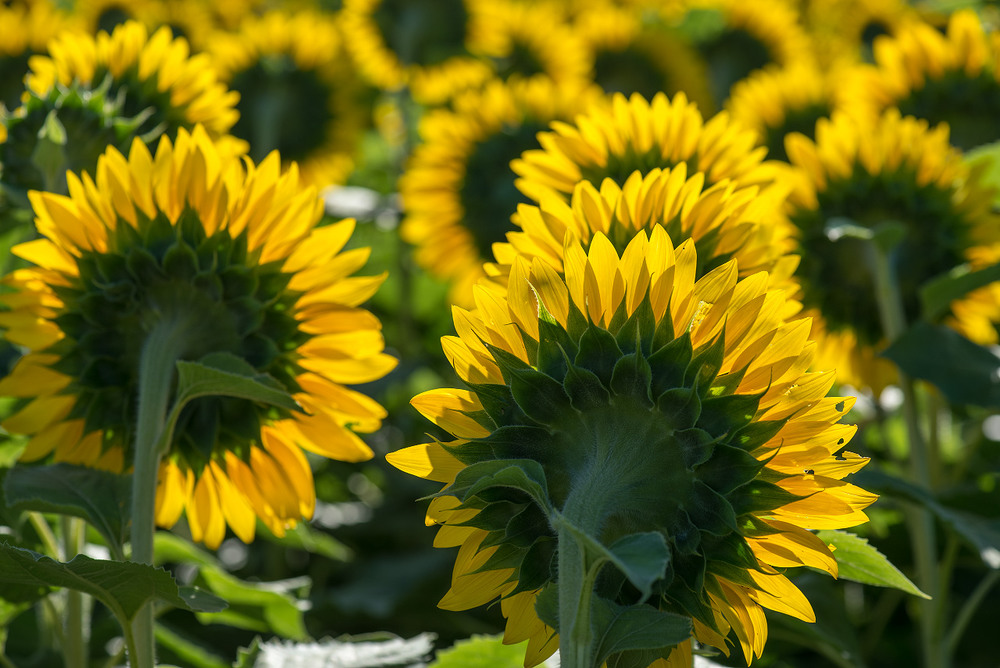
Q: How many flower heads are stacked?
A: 3